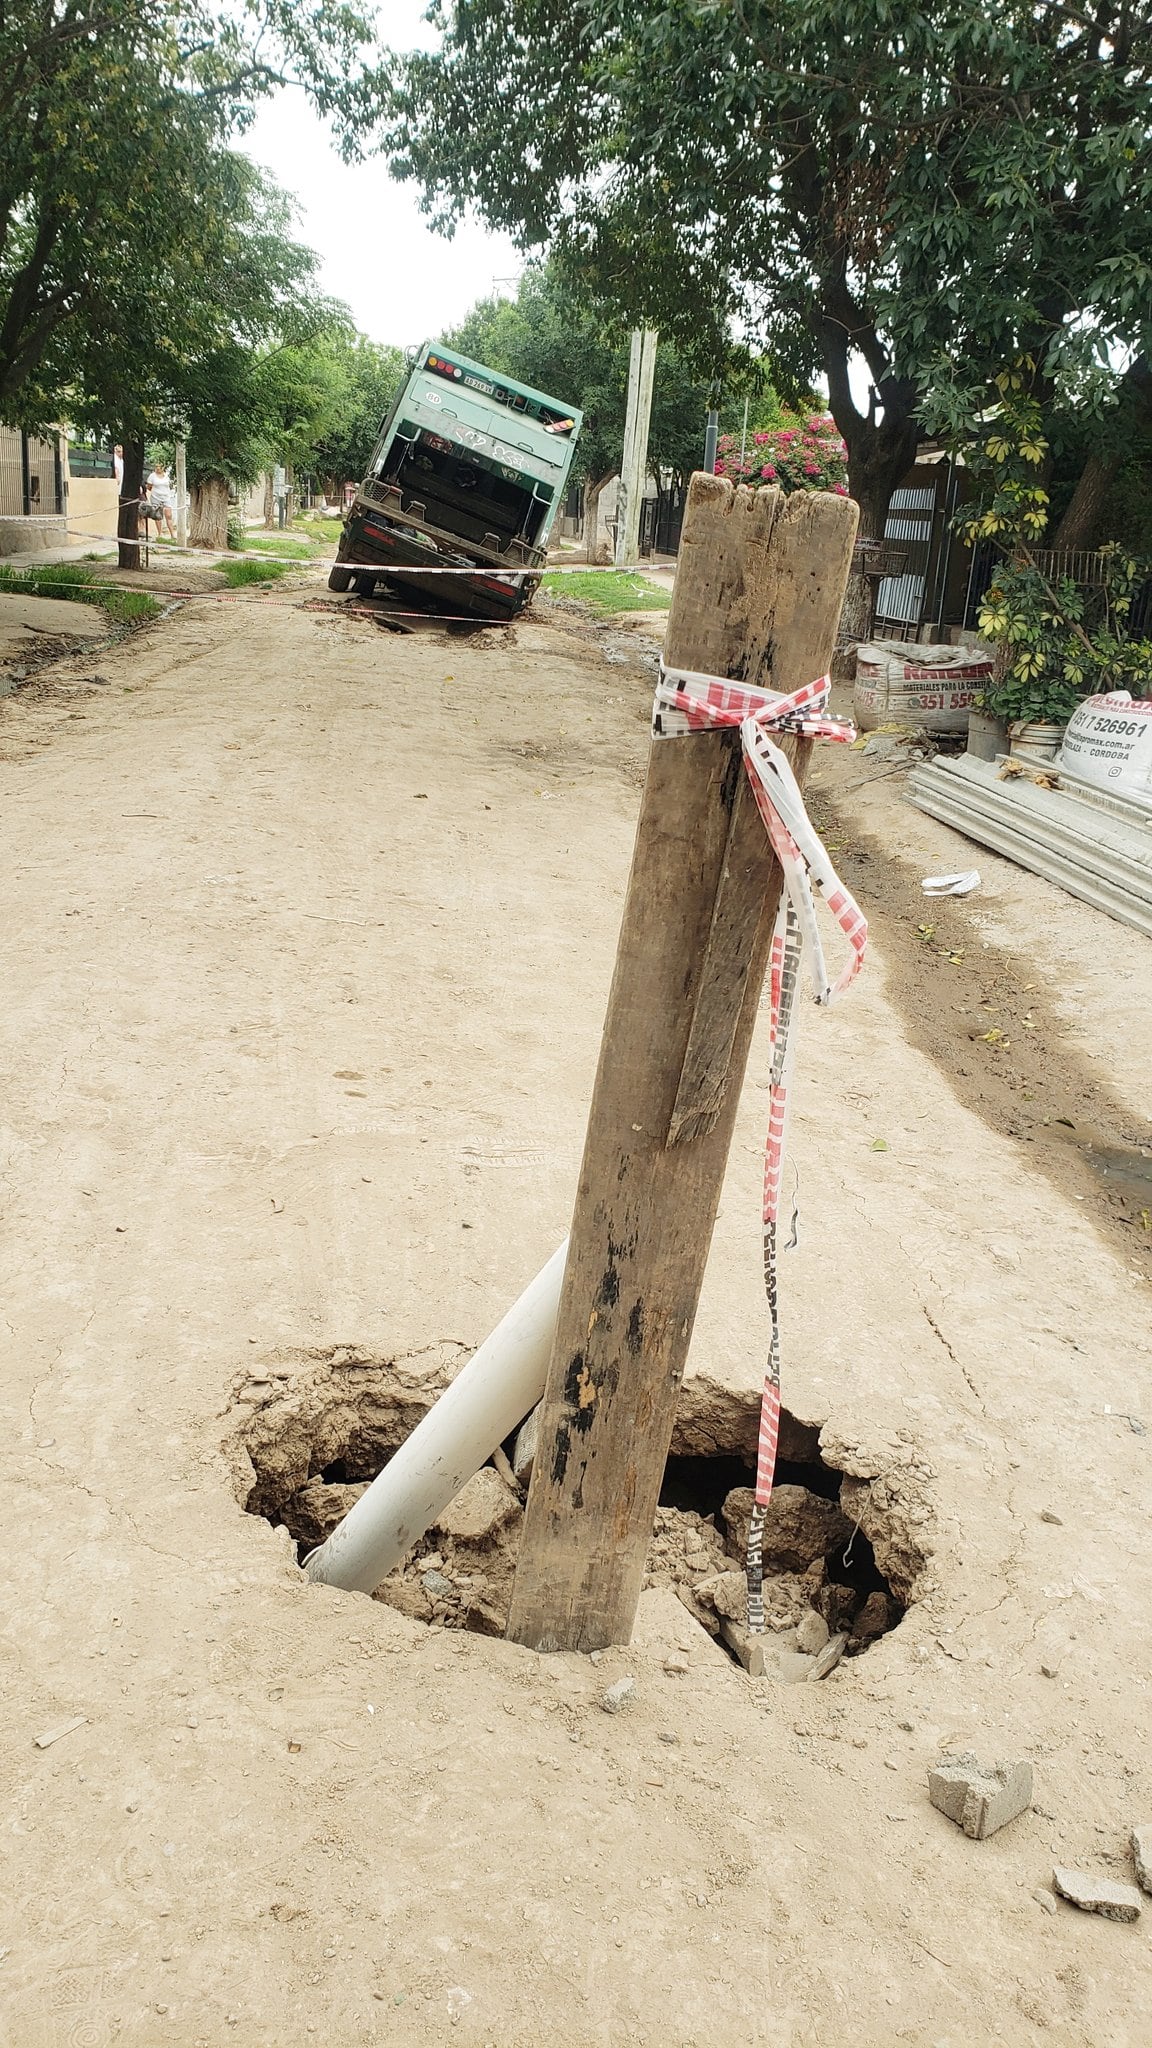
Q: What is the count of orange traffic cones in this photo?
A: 0